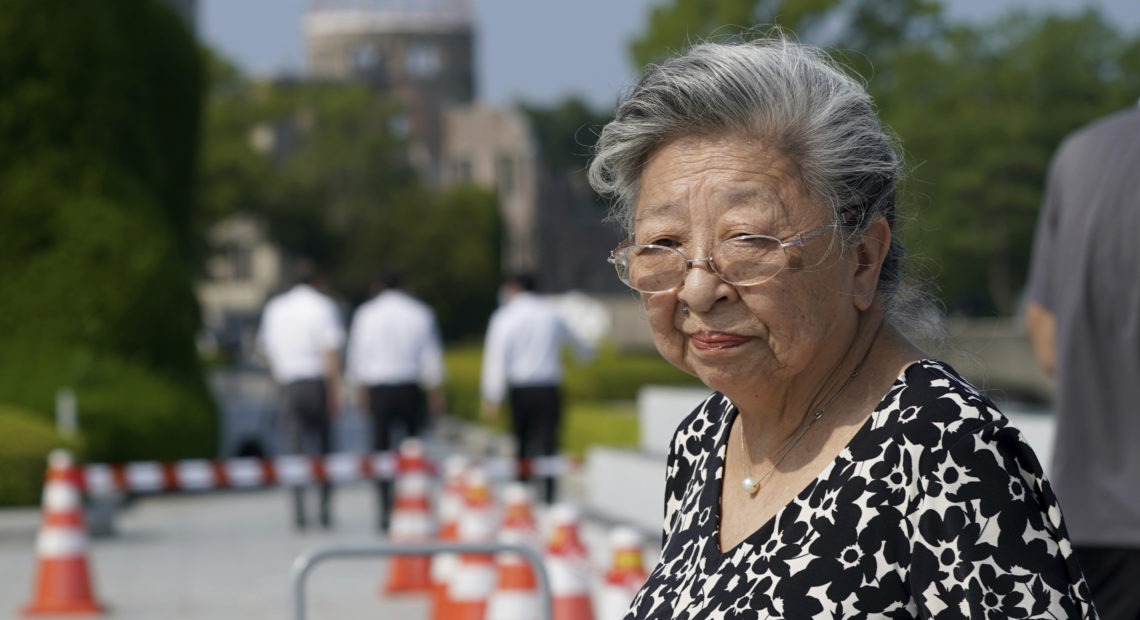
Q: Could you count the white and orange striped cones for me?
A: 7